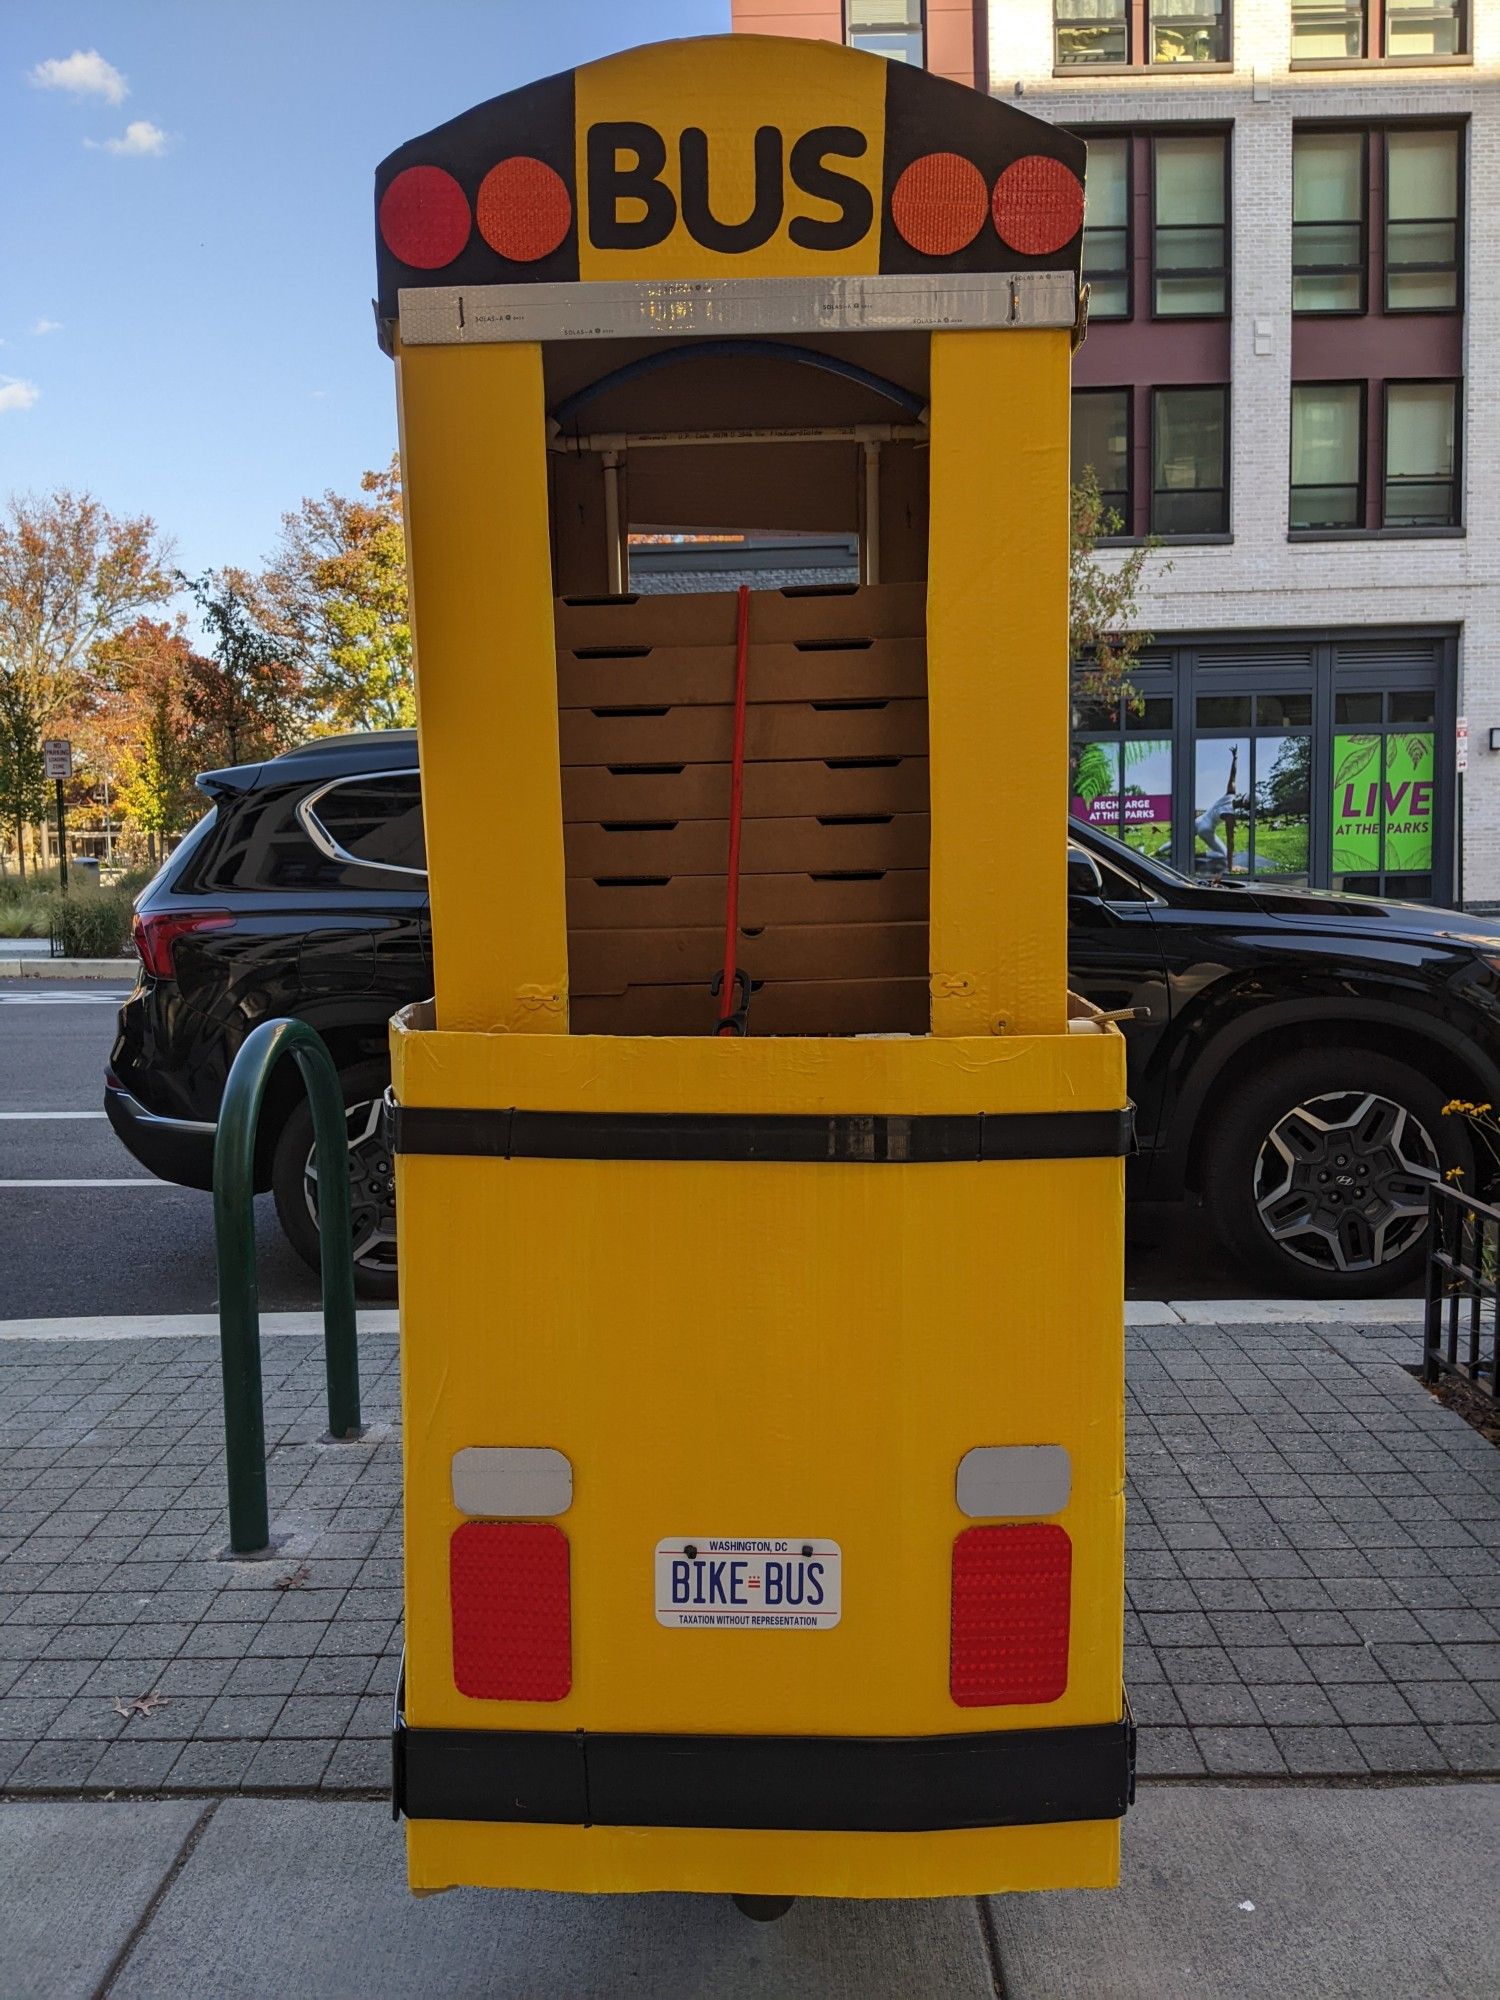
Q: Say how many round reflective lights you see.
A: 4